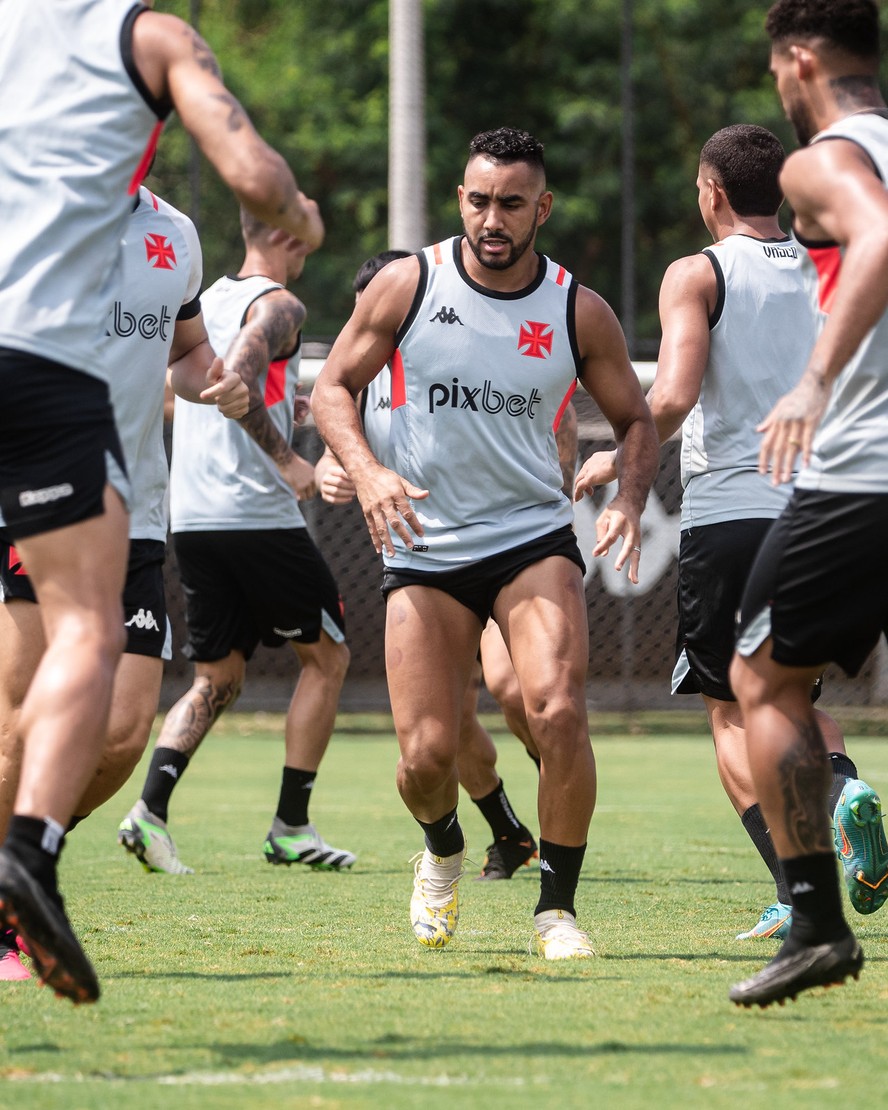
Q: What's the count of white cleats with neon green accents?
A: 2